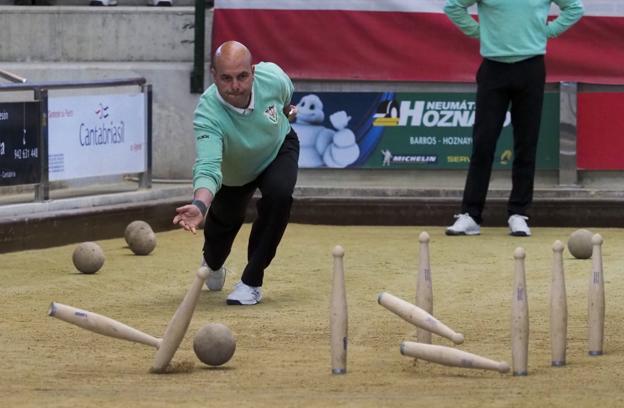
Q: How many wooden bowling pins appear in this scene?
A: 9